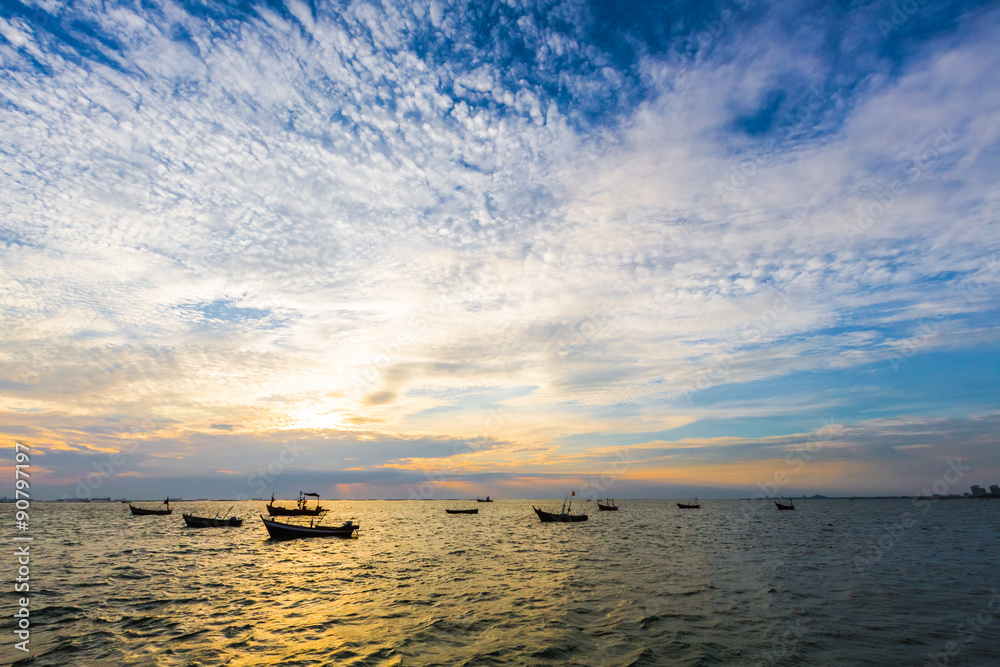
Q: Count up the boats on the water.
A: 10